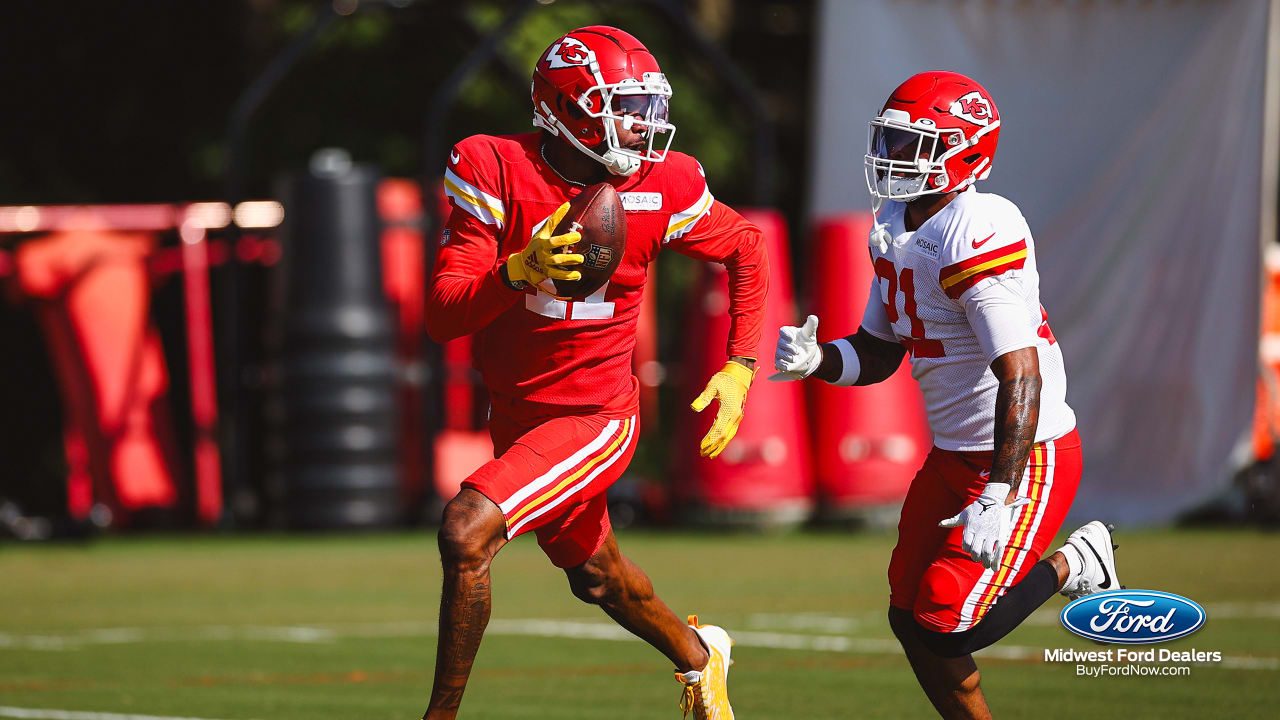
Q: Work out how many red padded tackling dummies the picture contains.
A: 2